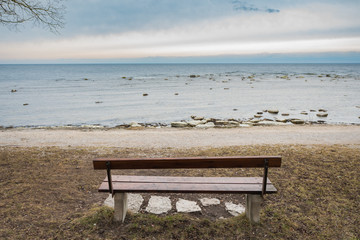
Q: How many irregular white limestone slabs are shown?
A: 5